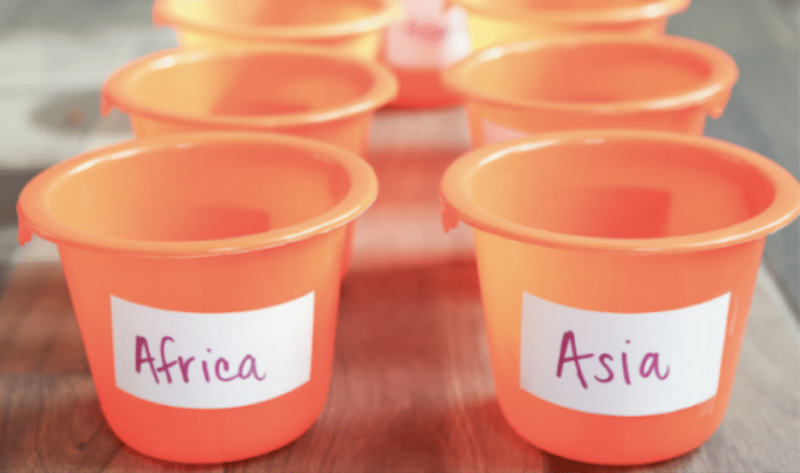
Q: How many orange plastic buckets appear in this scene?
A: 7